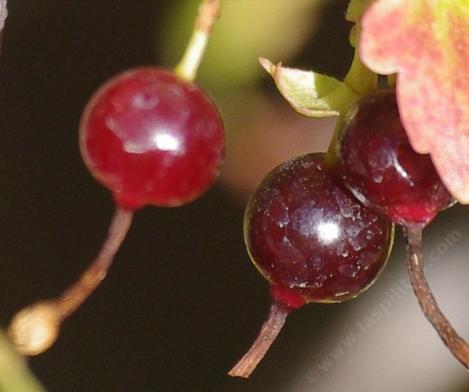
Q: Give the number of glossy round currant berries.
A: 3